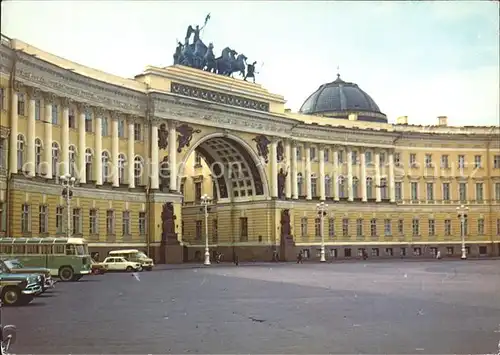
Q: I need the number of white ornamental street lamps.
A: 4